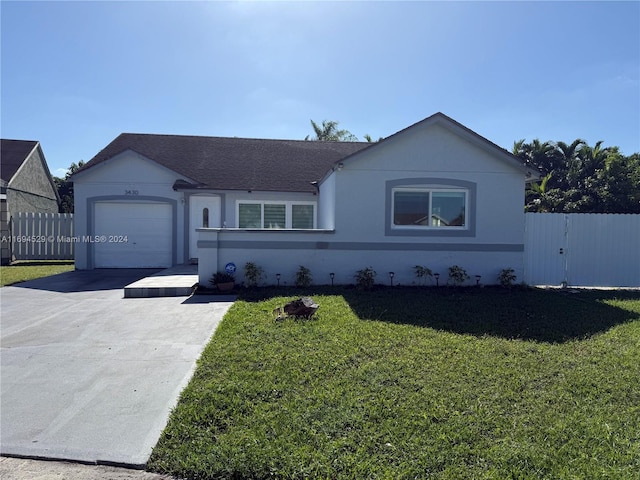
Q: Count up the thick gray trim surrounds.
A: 3